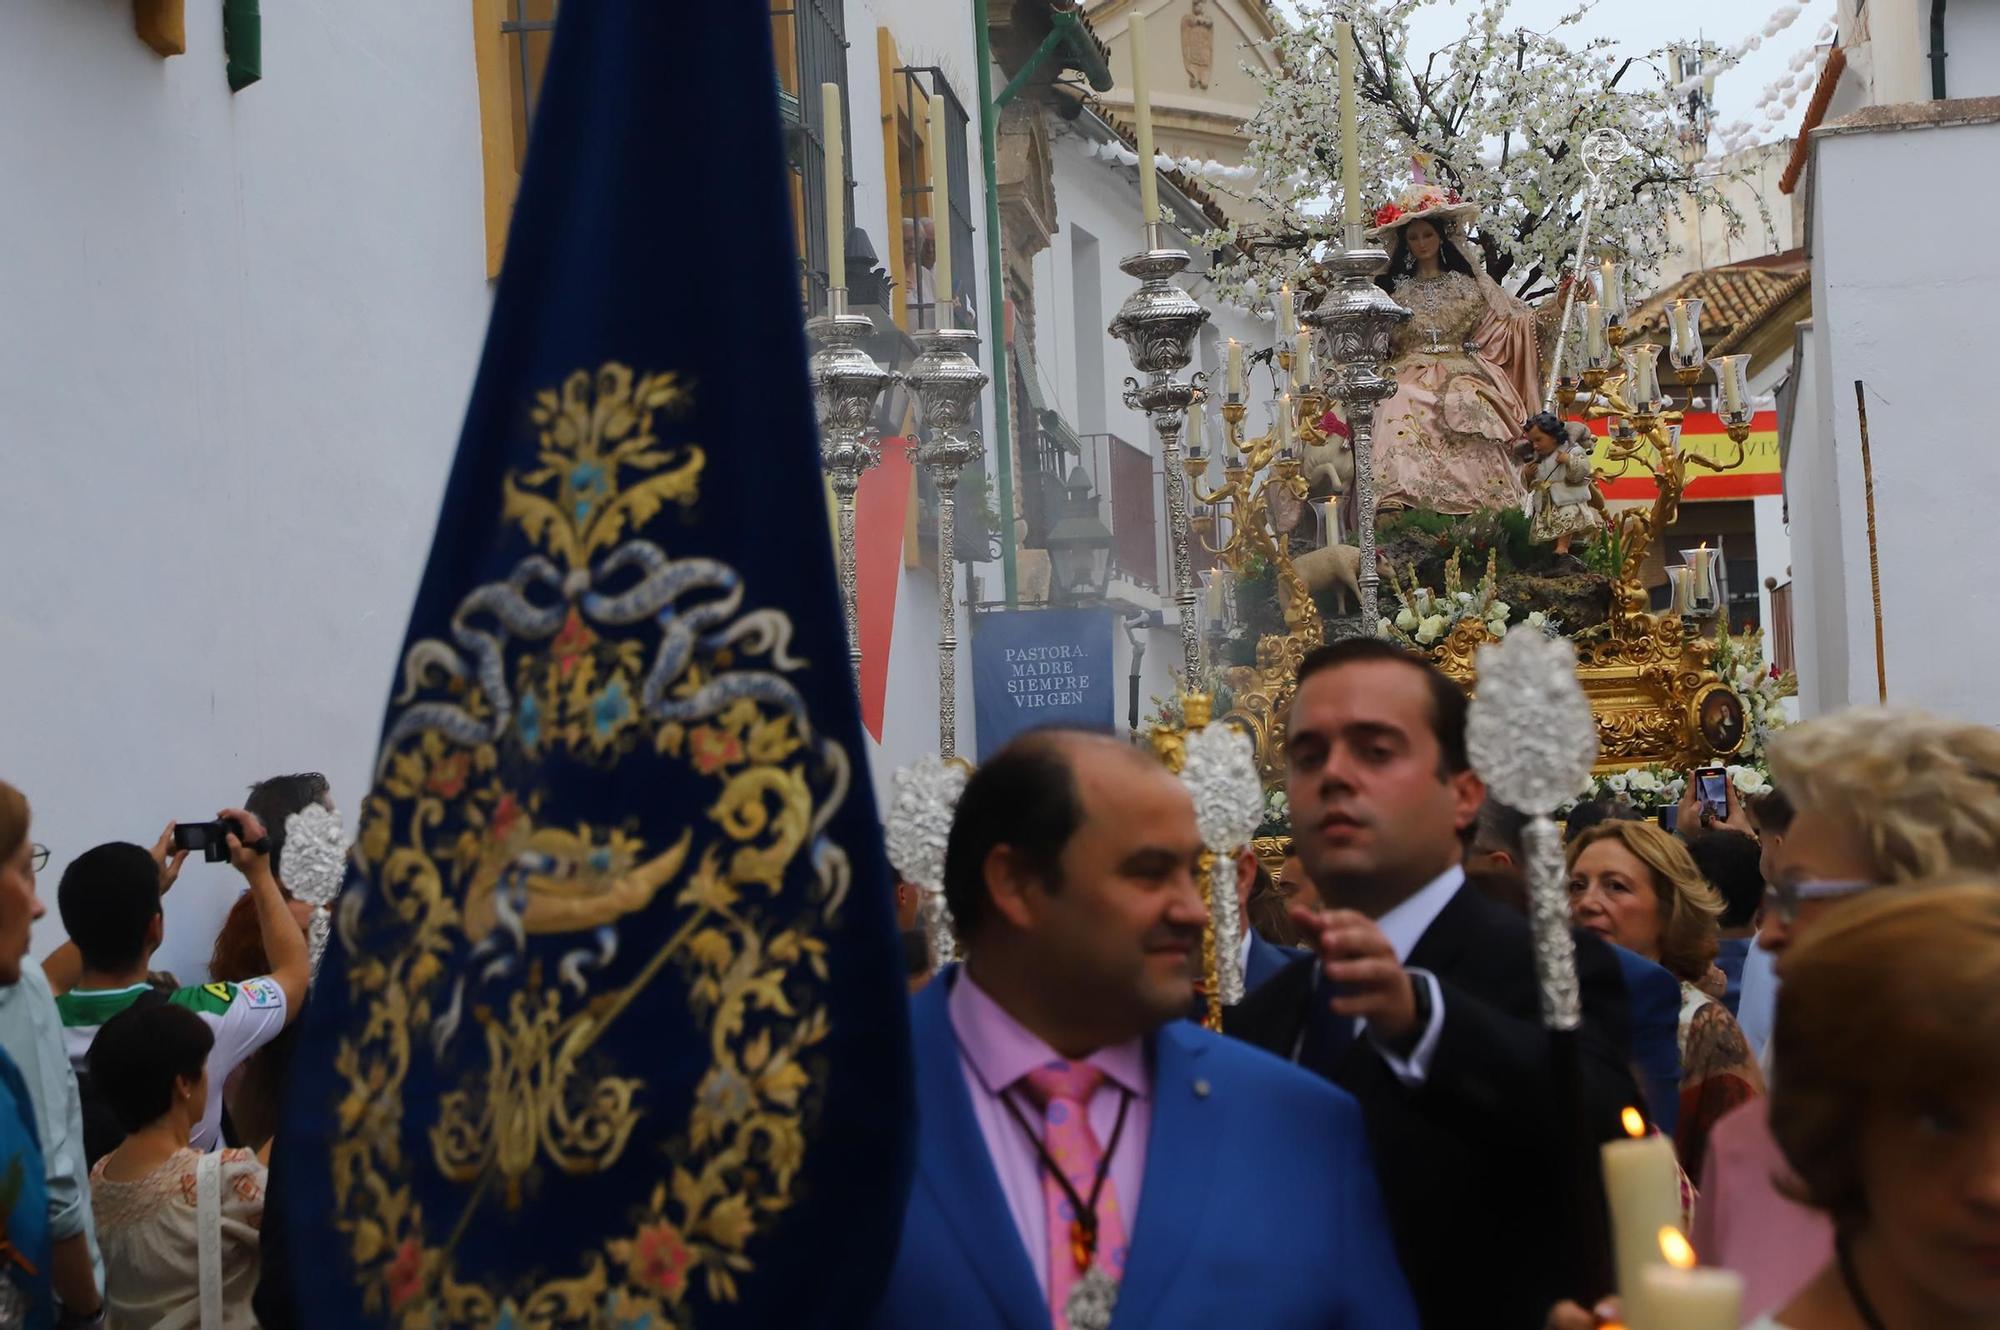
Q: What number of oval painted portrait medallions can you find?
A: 1